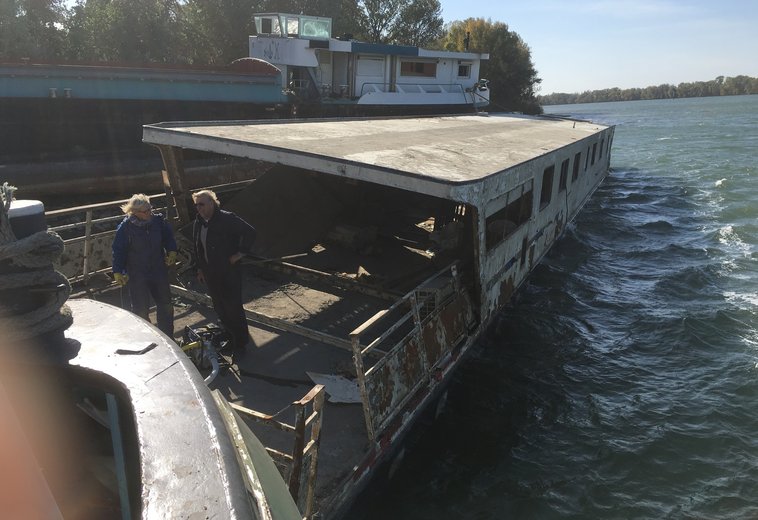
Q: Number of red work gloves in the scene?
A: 0